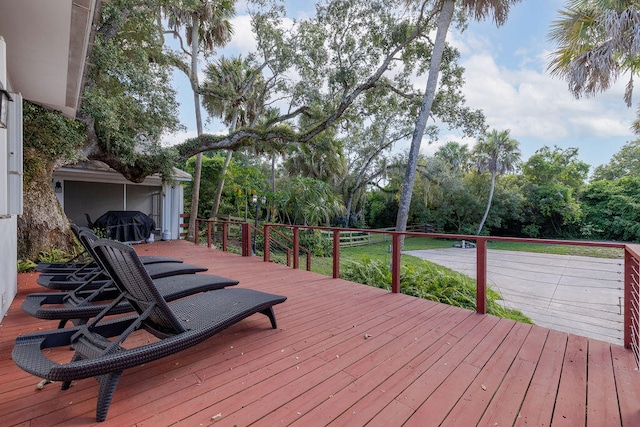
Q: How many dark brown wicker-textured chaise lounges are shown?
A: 4